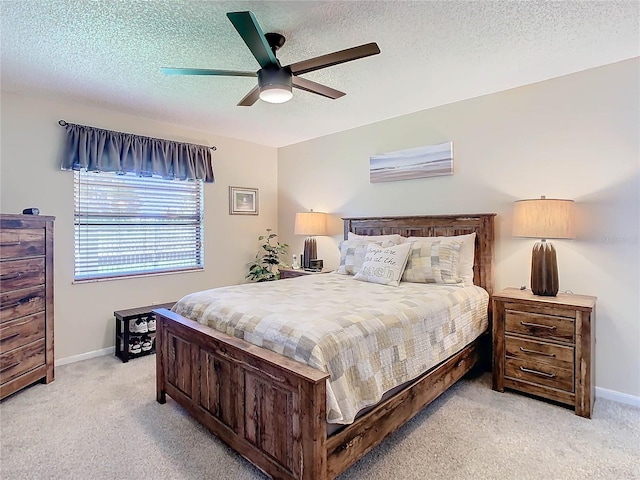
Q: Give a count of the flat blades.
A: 5